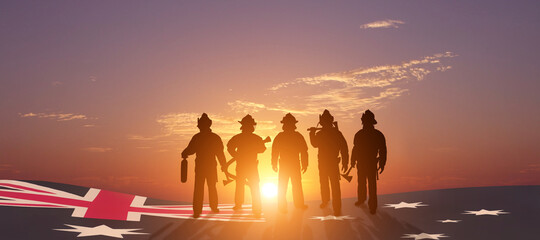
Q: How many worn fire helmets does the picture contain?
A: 5